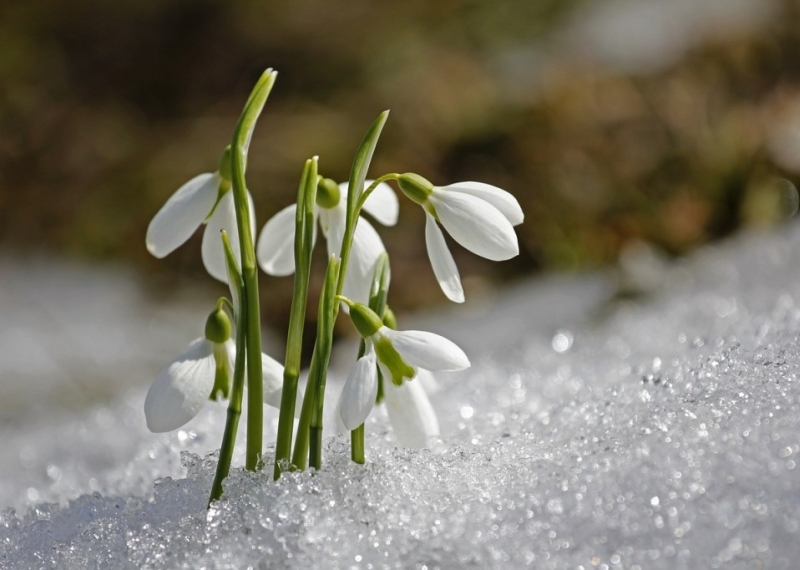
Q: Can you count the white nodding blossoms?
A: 6